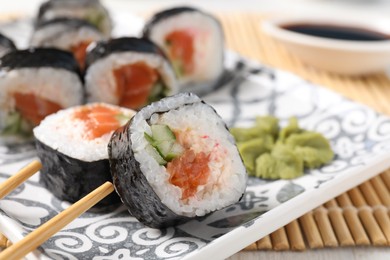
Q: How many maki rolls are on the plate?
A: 8